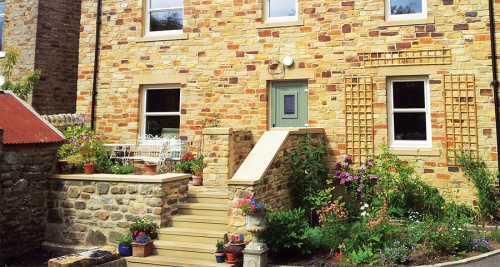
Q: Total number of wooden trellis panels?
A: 3